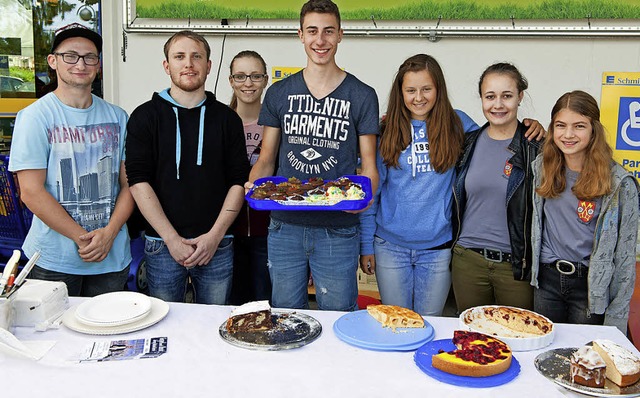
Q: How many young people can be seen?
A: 7